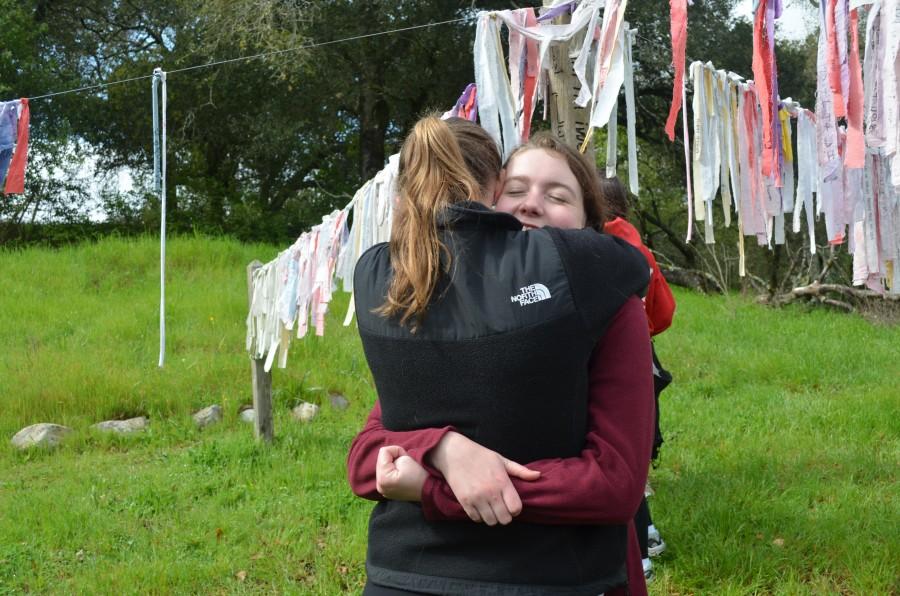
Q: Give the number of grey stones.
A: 6